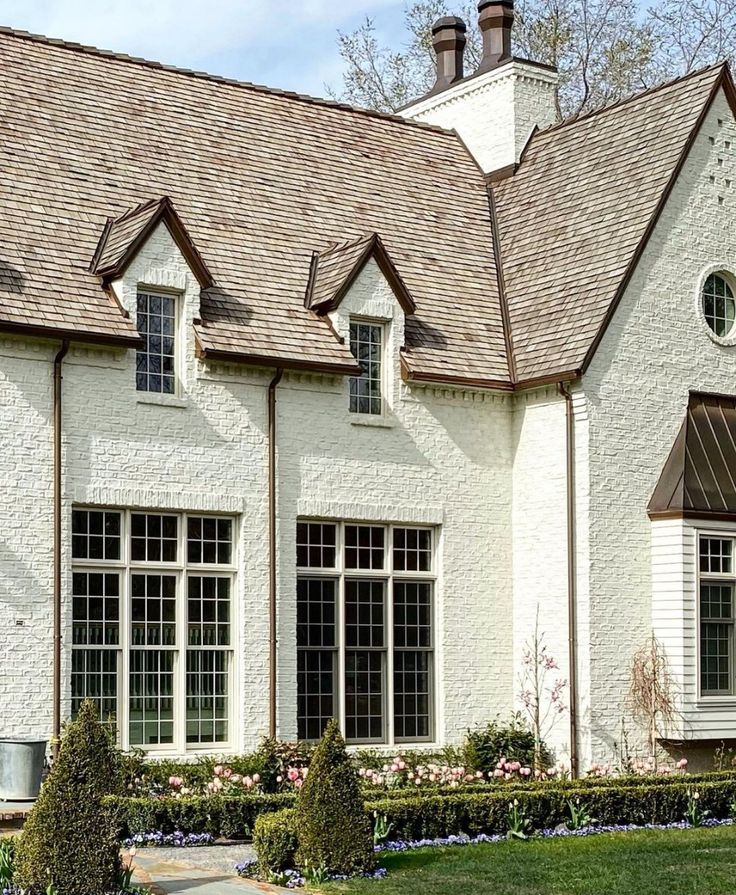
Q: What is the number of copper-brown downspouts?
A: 3